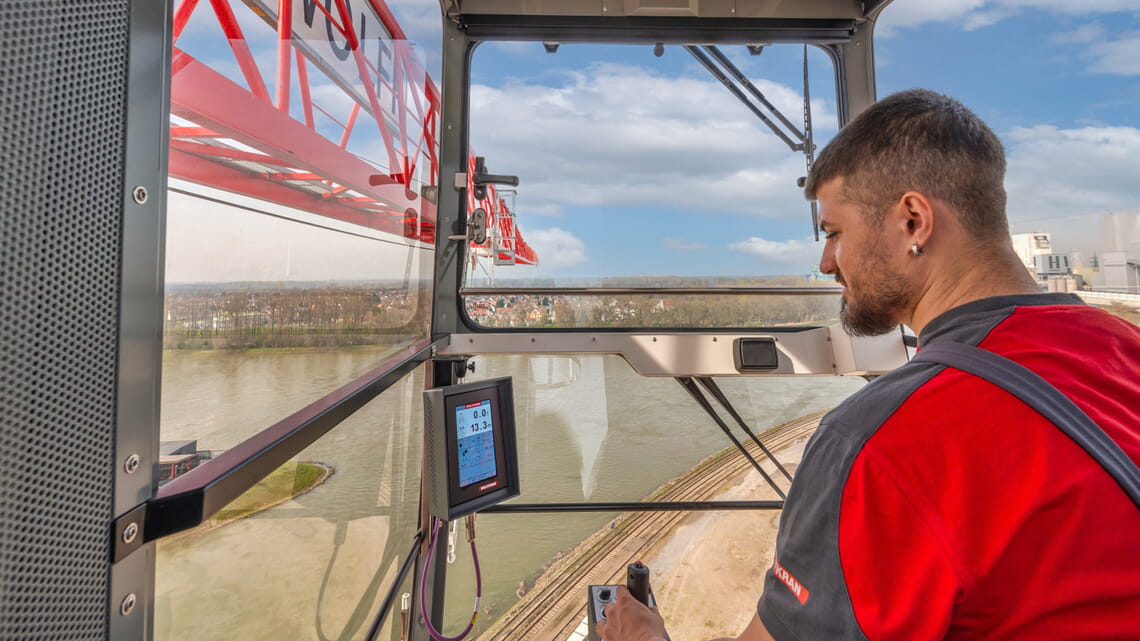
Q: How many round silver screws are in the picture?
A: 4